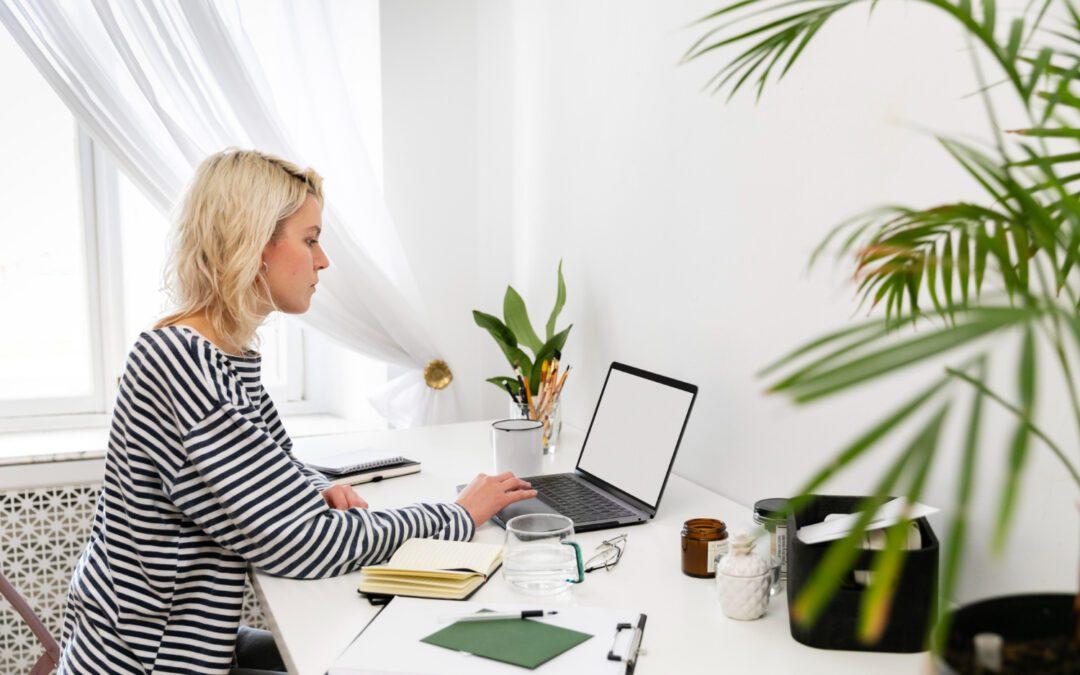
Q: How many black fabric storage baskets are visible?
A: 1